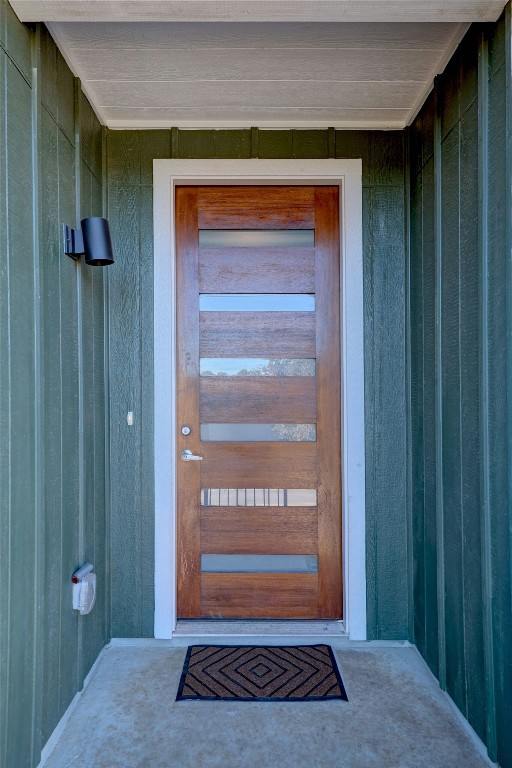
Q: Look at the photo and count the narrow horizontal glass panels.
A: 6